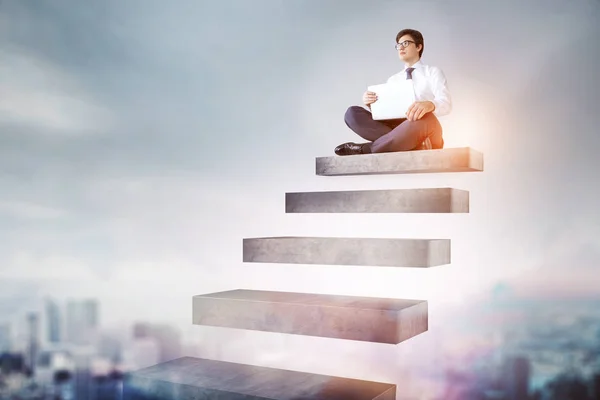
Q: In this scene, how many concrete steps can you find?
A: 5